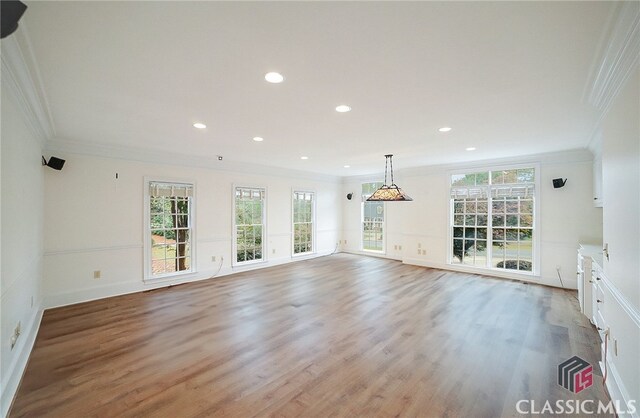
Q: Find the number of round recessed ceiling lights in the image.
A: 8